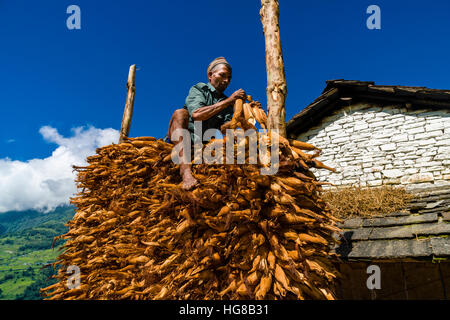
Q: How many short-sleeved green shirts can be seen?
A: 1